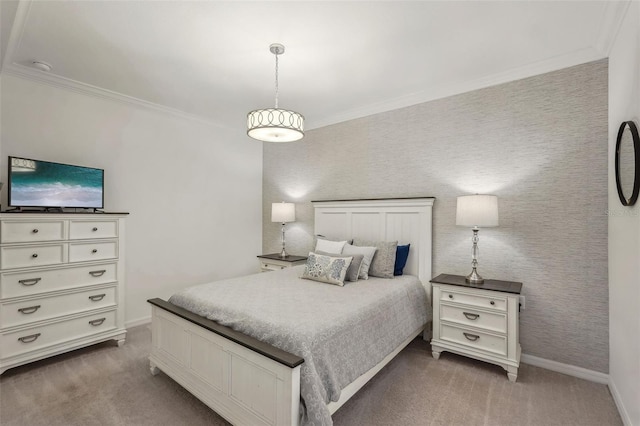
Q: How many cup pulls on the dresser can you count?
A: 6